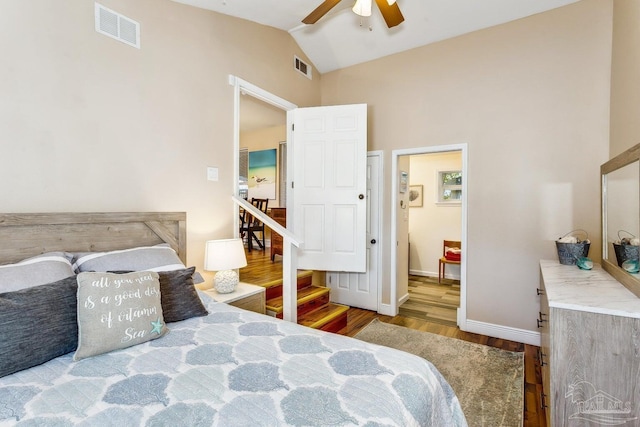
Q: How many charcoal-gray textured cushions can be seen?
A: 2